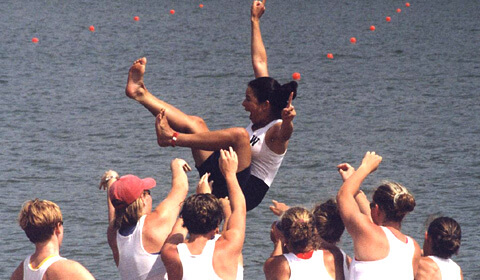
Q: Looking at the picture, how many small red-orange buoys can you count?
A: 12